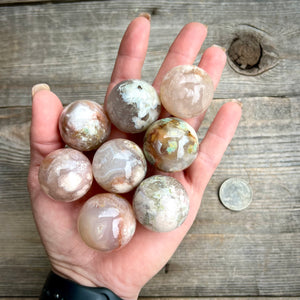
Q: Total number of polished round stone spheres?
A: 8